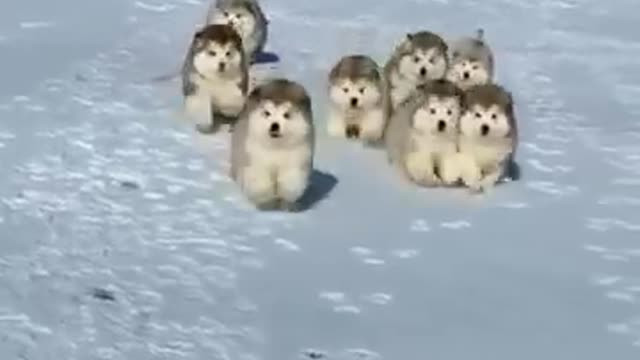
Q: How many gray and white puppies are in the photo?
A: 8